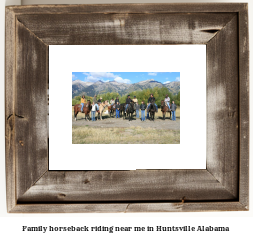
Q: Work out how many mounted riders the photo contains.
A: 9